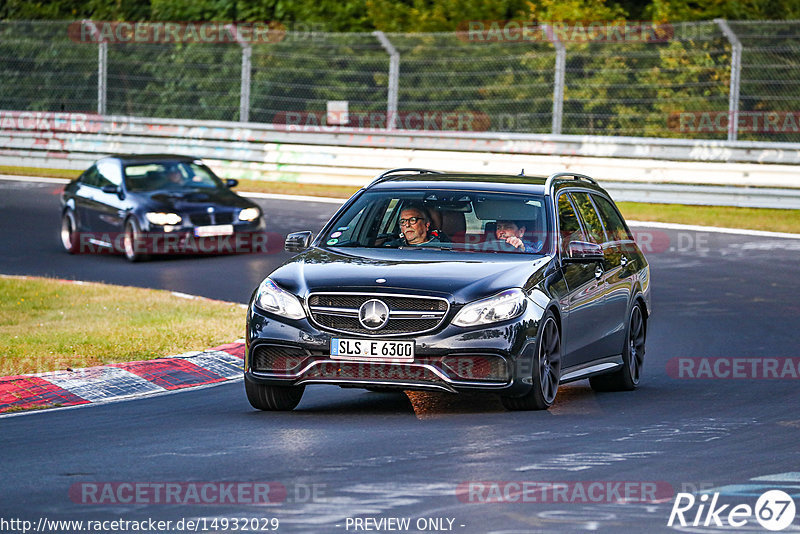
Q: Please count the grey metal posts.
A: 5